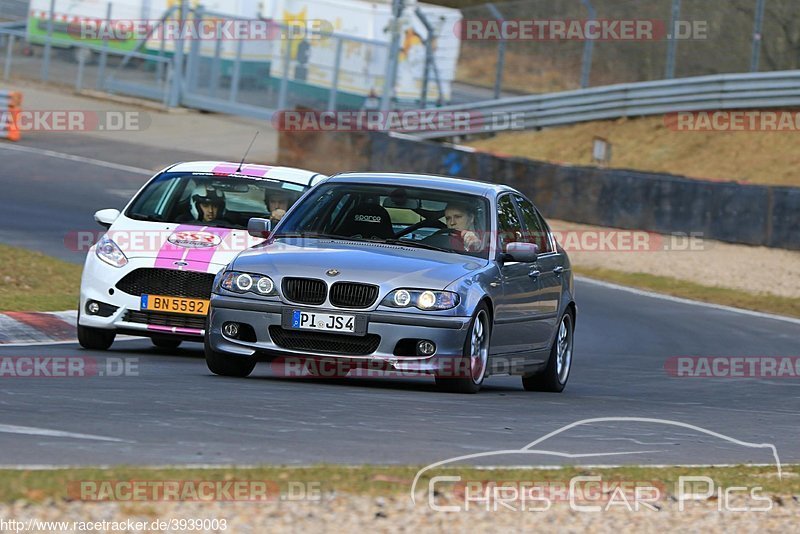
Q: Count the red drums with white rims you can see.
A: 0